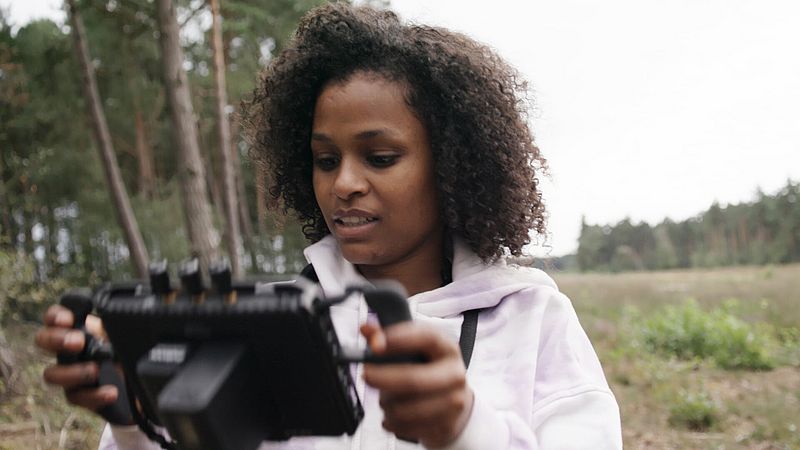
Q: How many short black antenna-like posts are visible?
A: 3